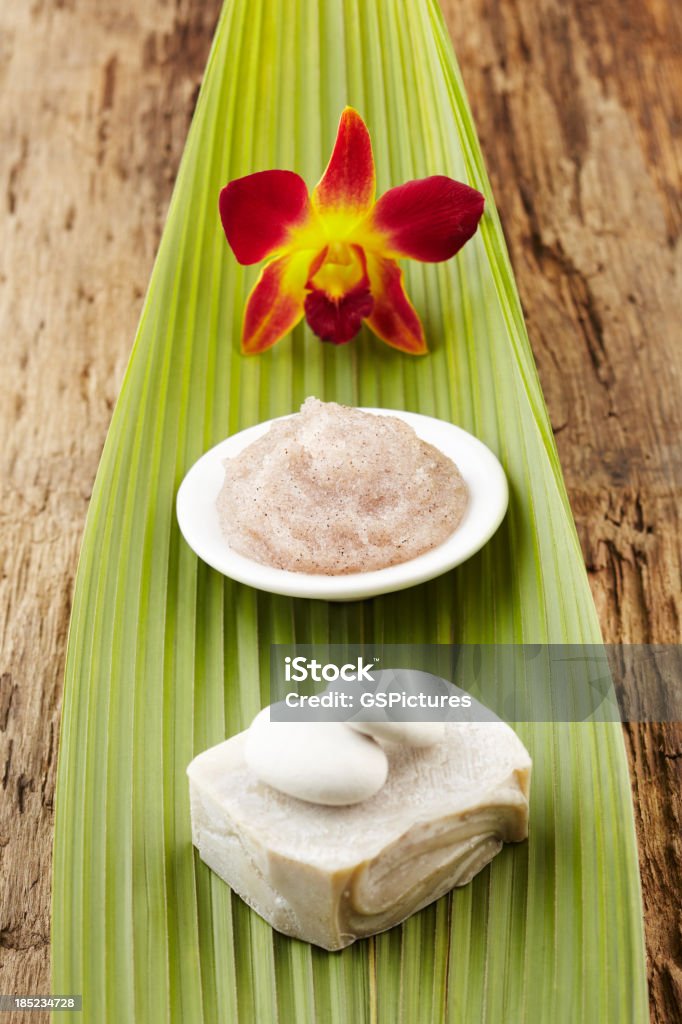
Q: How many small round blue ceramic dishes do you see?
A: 0